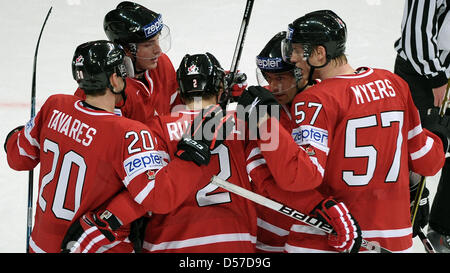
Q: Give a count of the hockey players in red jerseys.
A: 5